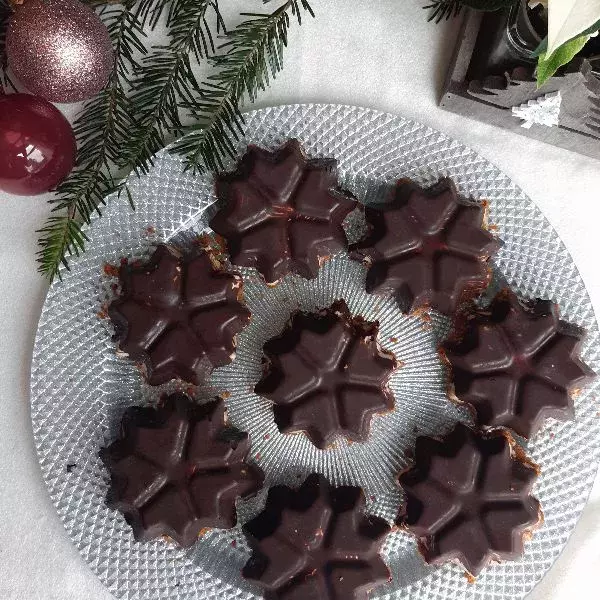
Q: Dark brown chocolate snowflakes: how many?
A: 8